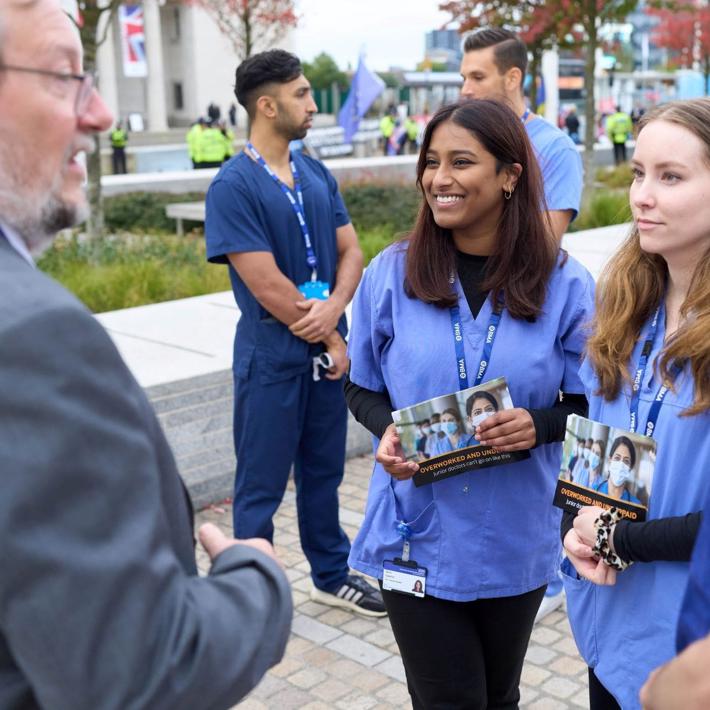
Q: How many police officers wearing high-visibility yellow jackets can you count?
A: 7